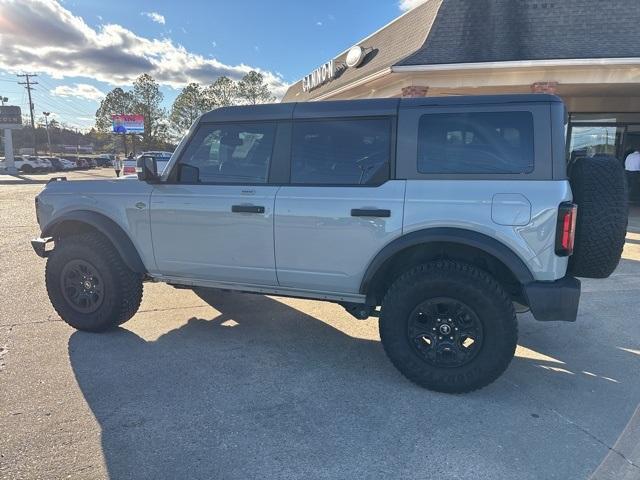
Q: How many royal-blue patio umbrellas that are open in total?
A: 0